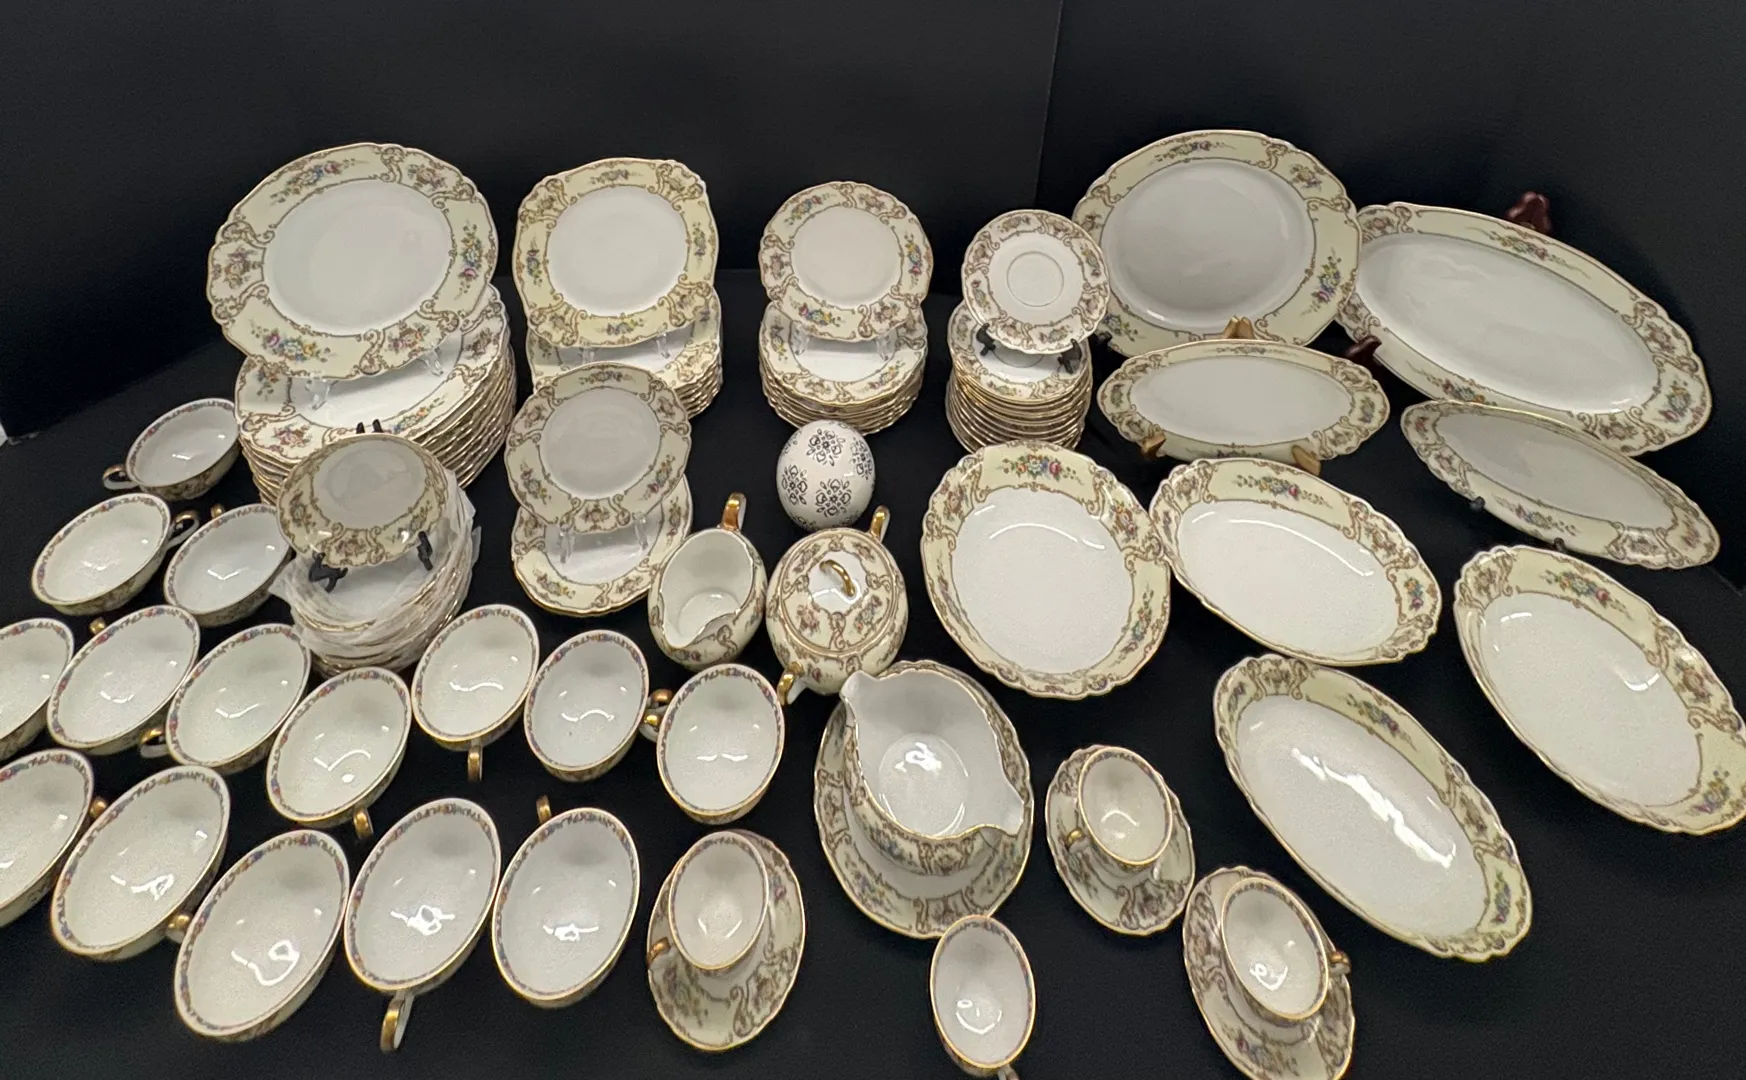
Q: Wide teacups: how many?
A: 15